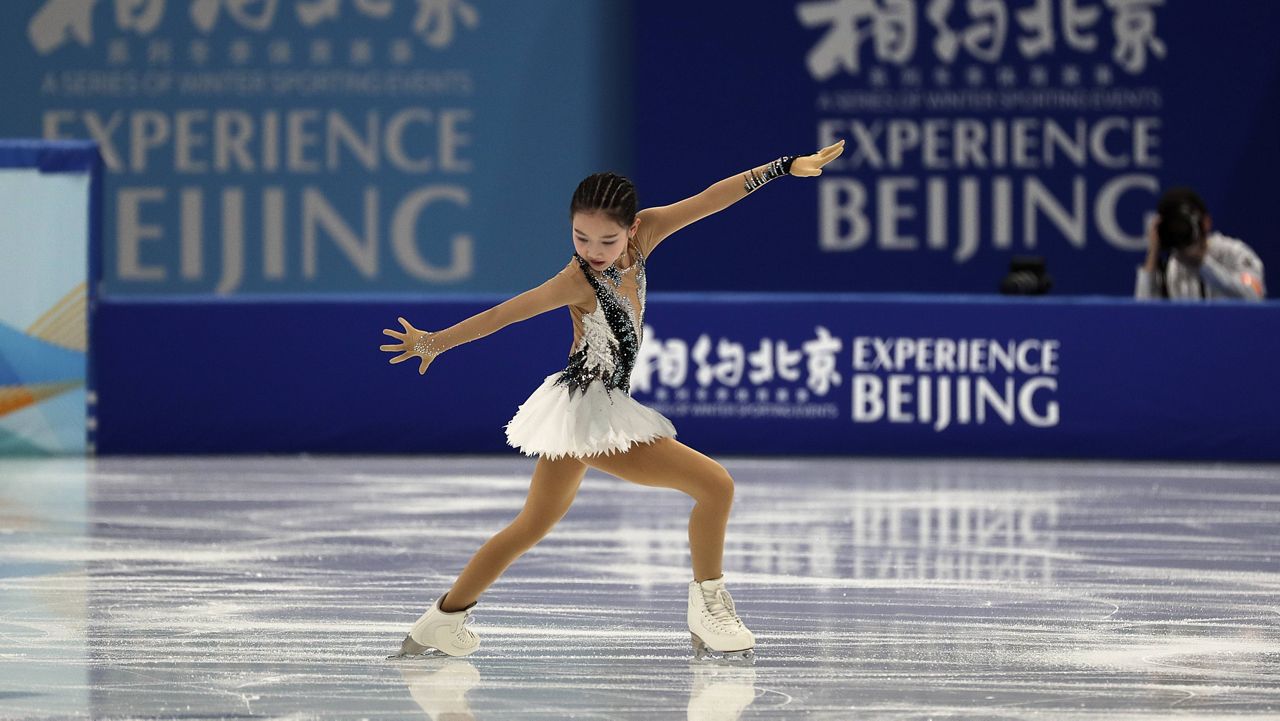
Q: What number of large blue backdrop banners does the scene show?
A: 2